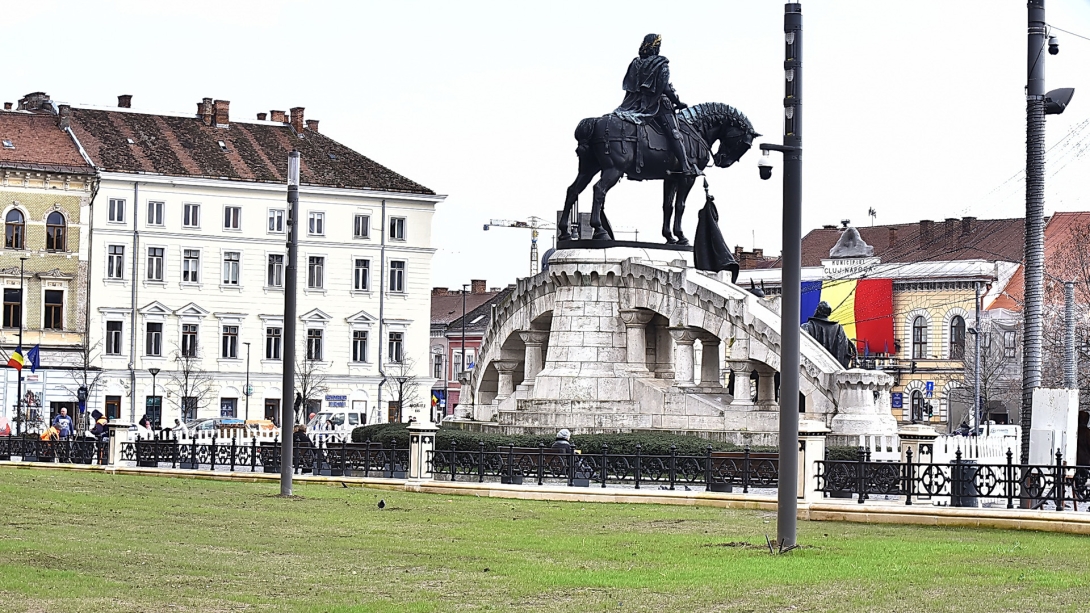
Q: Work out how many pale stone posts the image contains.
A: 4